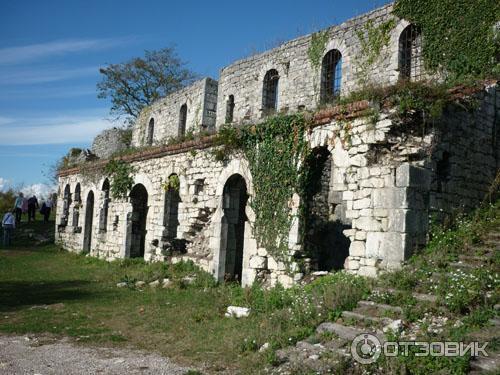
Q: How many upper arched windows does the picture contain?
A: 6